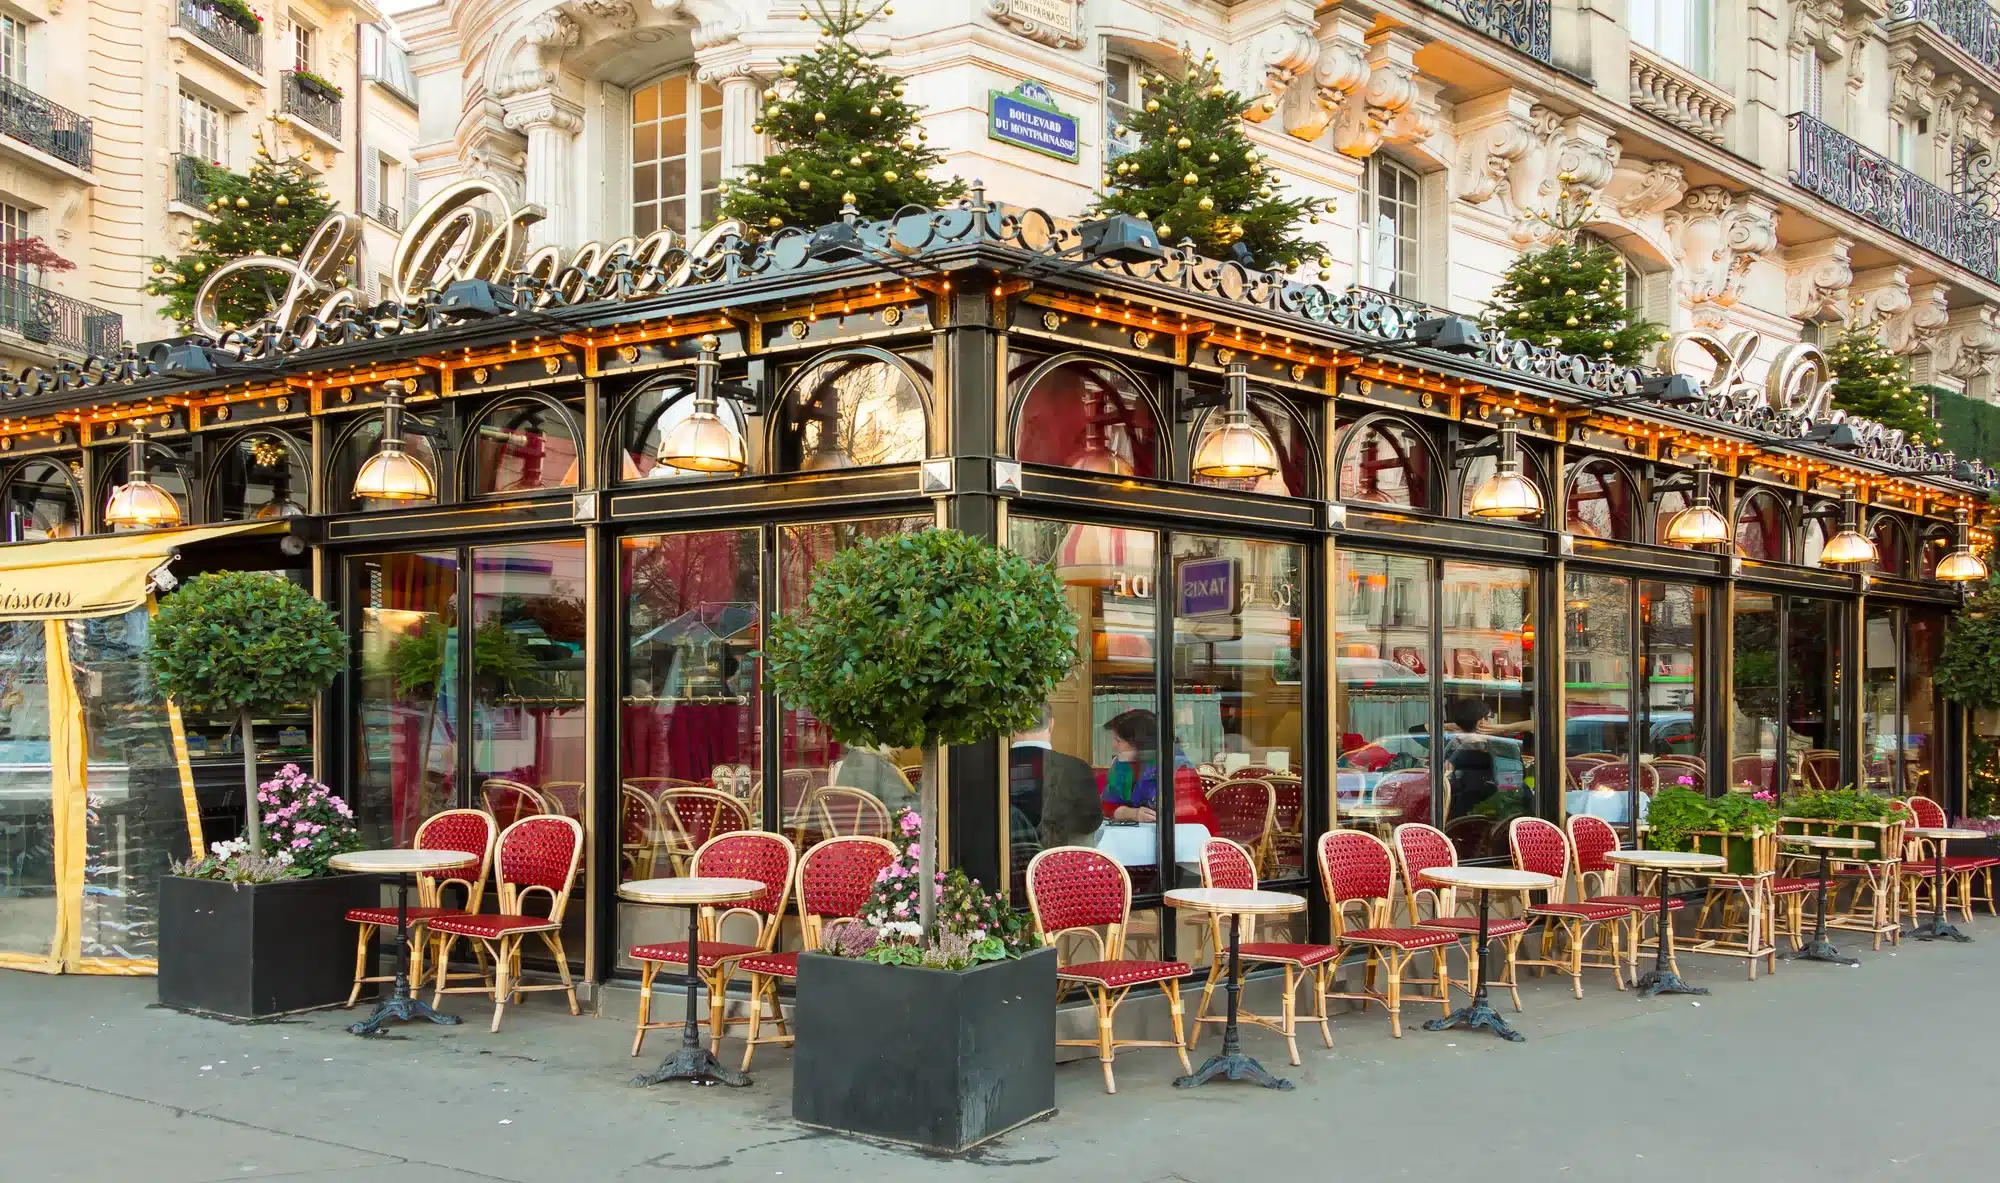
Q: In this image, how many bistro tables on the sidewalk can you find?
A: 7